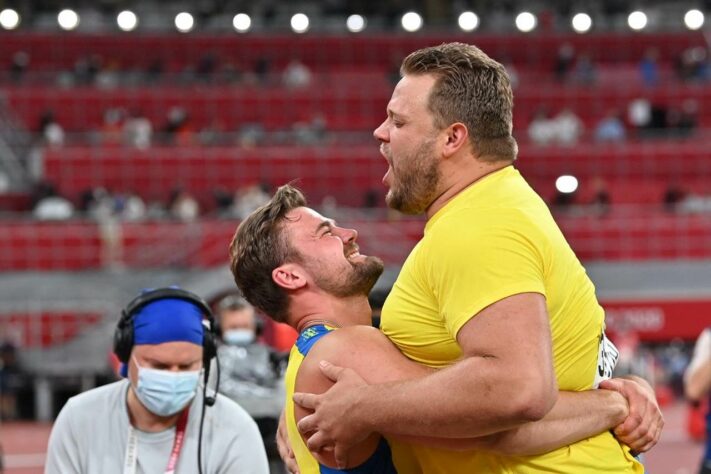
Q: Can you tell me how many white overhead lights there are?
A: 13